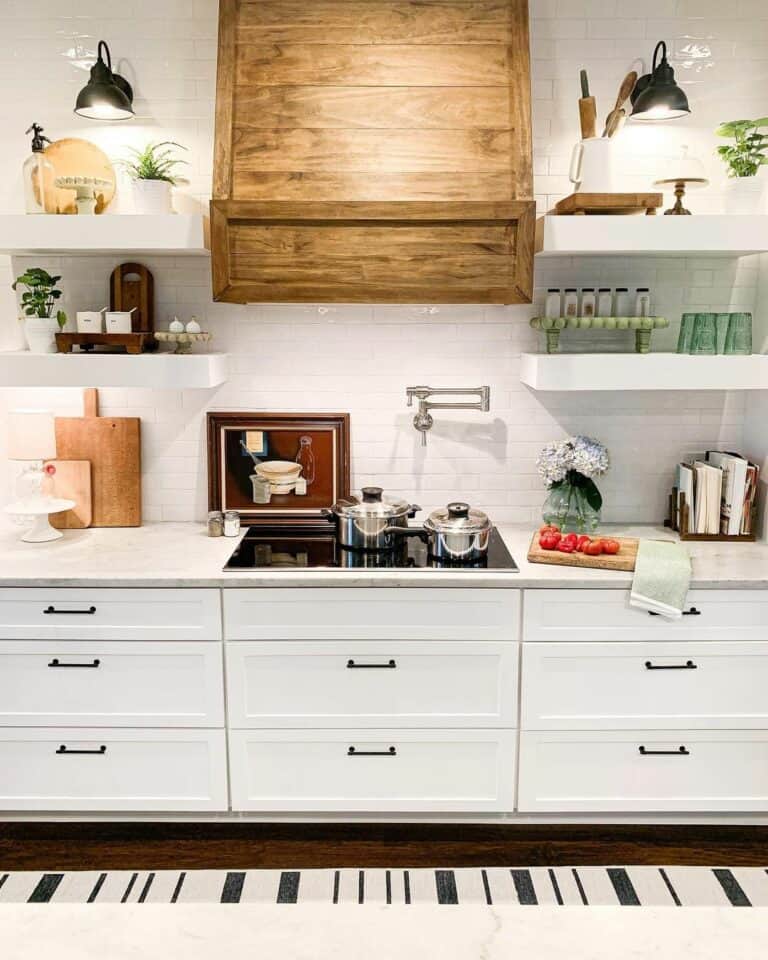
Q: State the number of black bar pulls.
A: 8